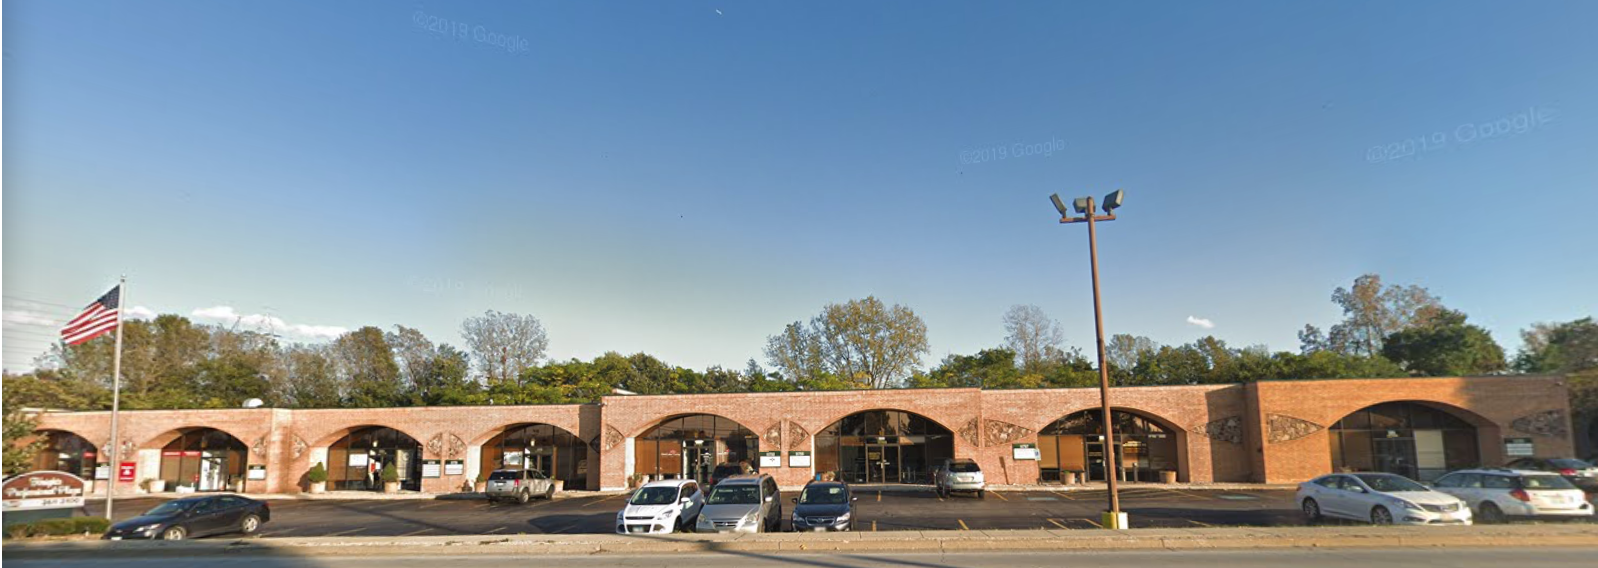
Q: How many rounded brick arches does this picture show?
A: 8